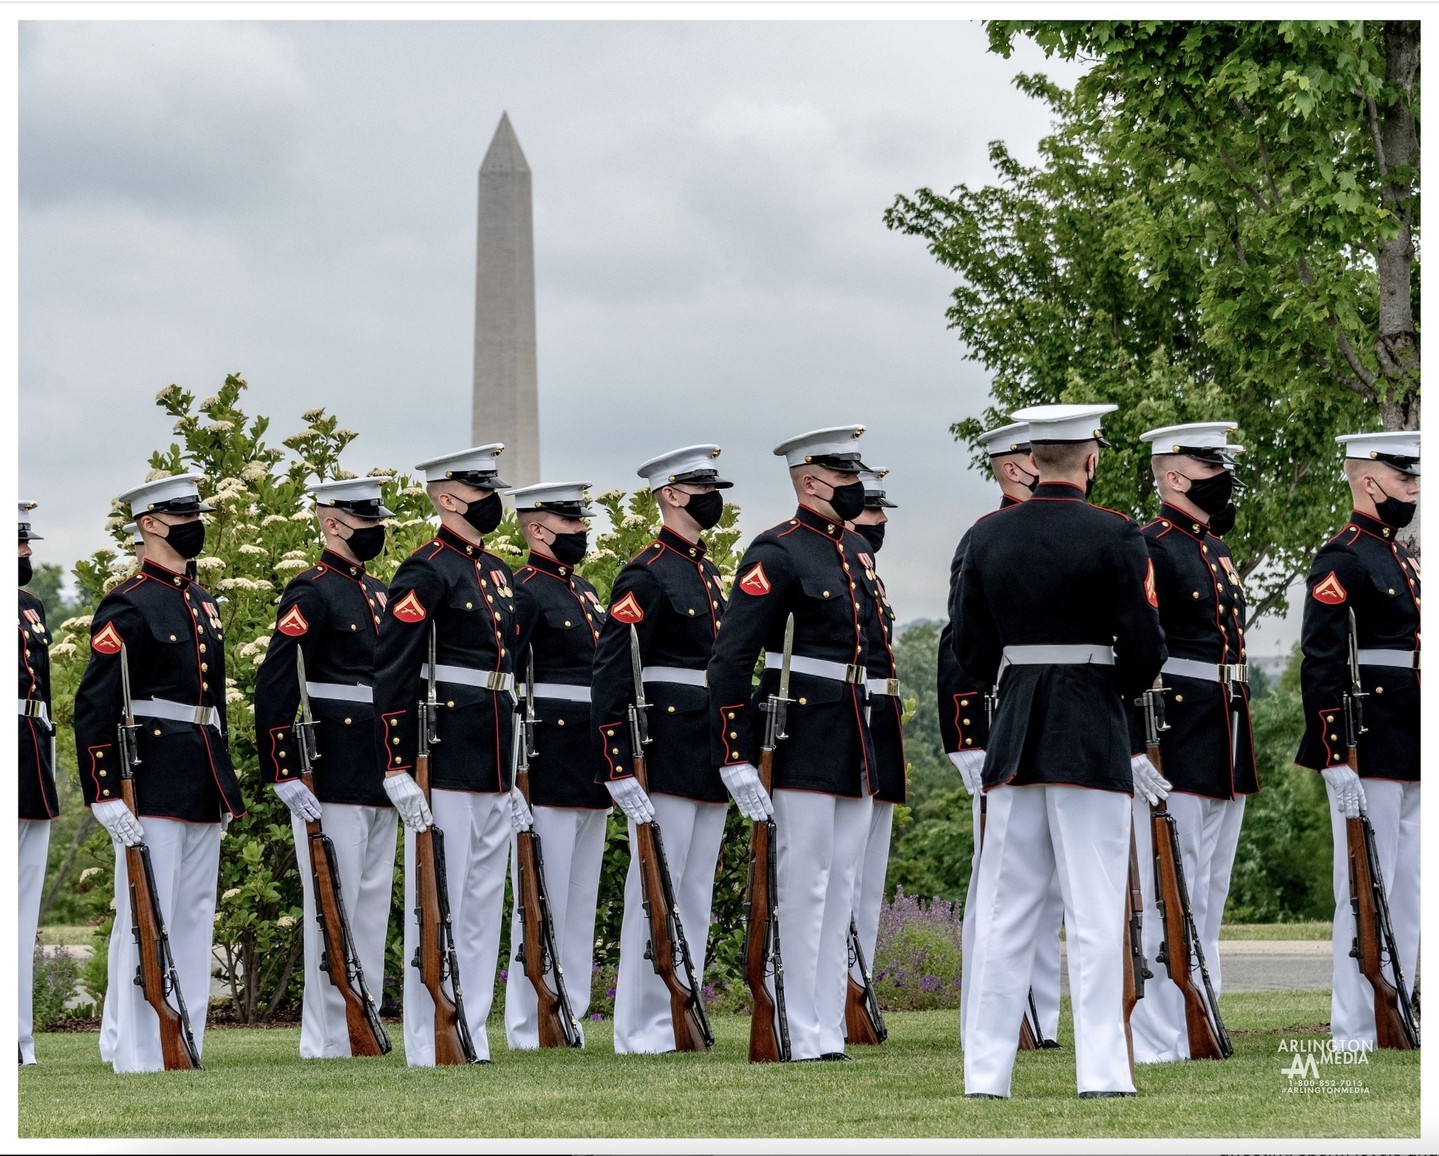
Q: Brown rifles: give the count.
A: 11